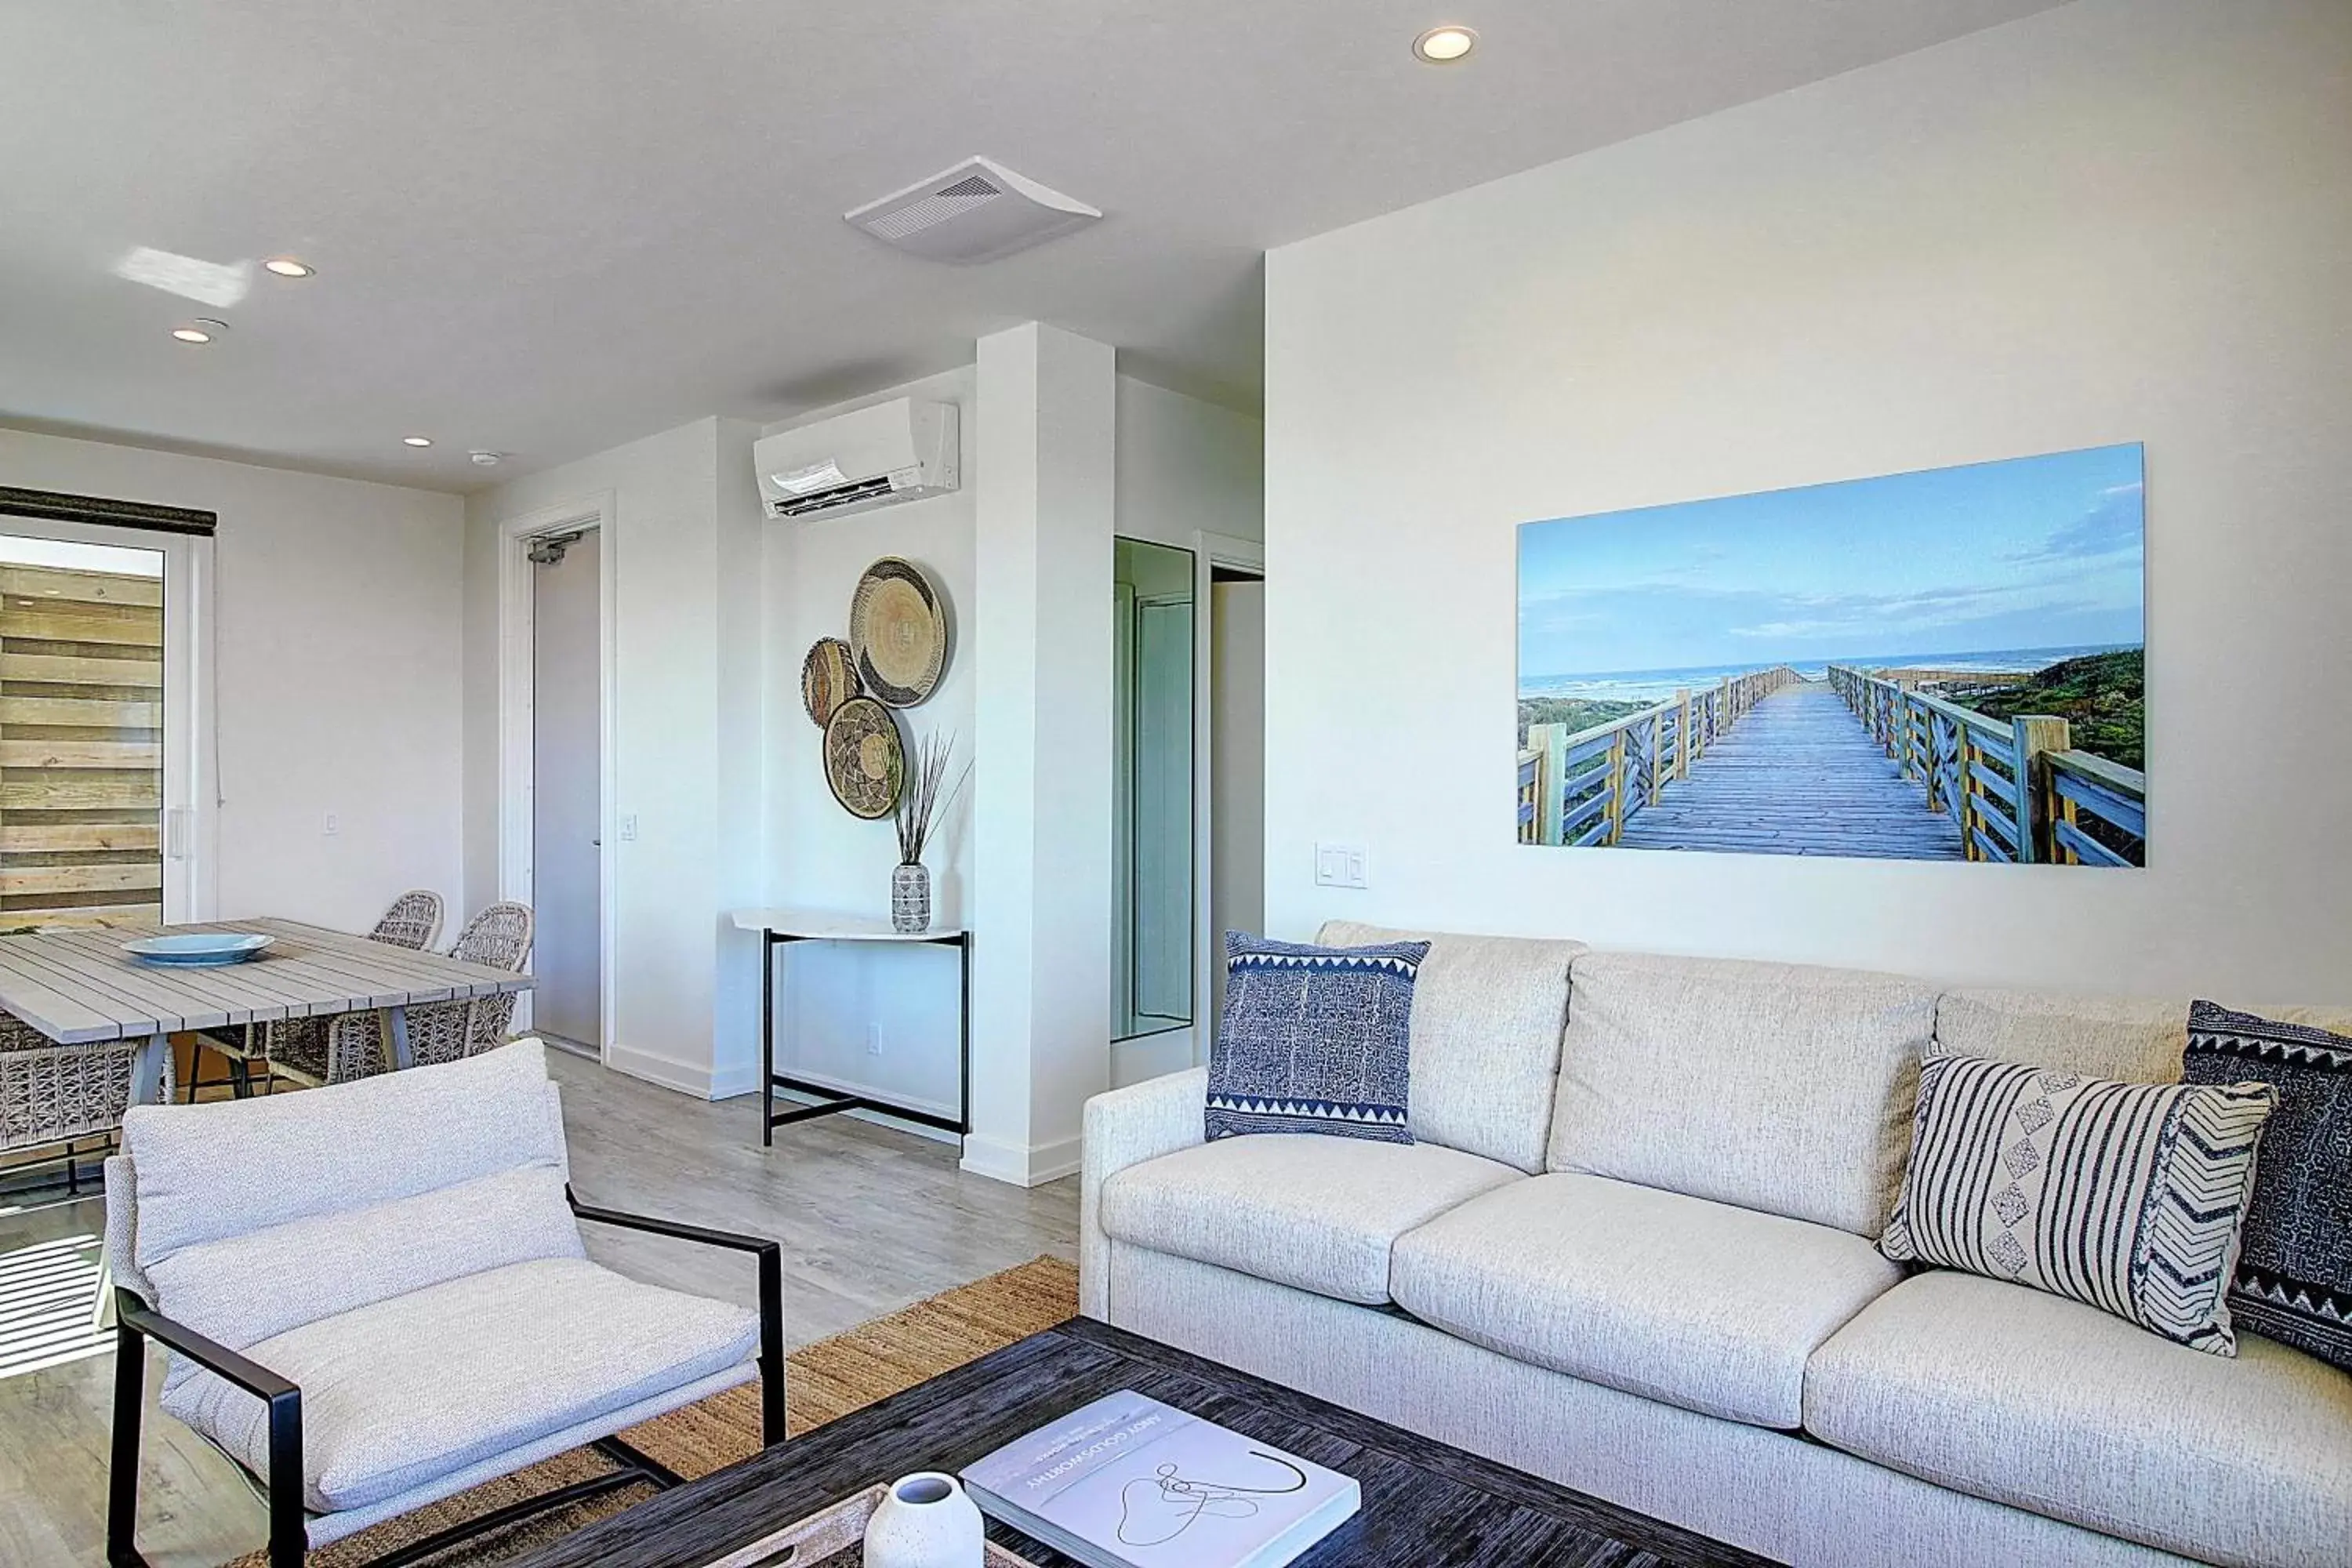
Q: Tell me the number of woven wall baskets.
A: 3